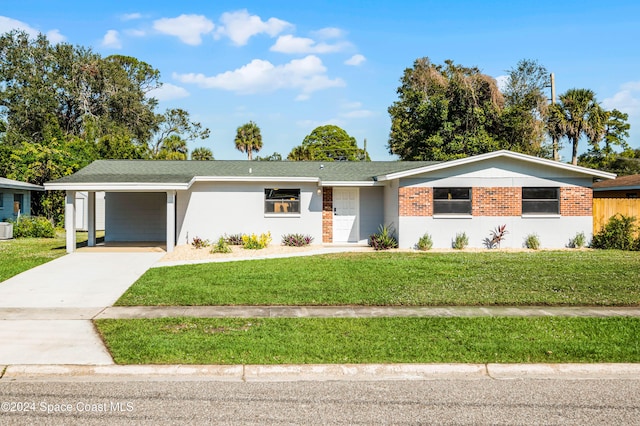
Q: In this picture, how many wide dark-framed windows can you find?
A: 3